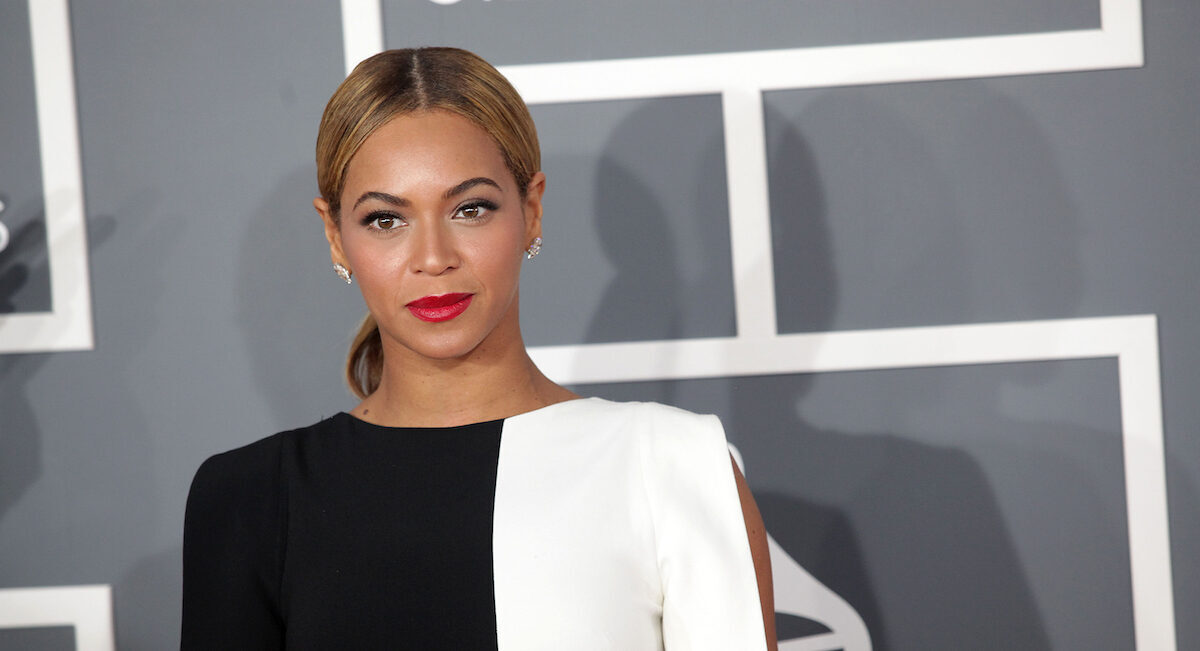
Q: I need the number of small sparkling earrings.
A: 2